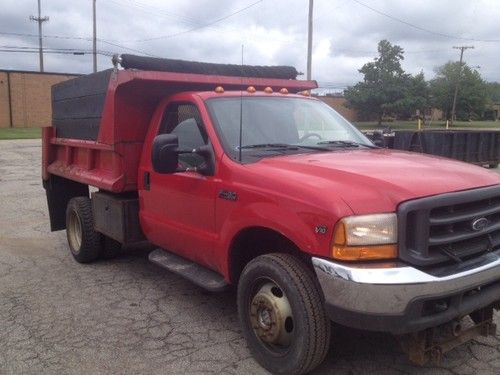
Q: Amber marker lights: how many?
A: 5